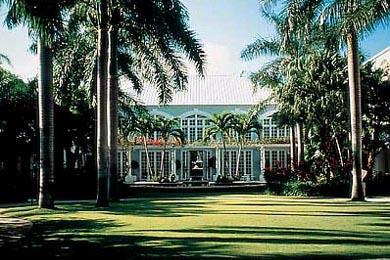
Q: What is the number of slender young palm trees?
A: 4